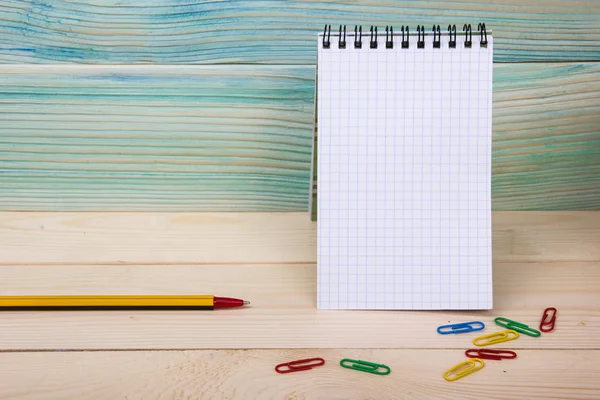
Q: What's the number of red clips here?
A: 3